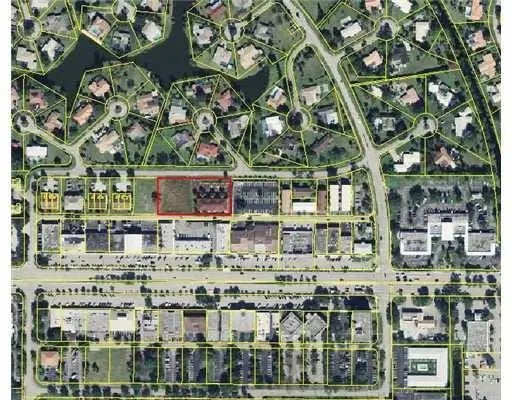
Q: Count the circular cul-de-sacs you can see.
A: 9